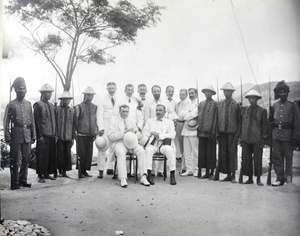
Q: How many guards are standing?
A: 8